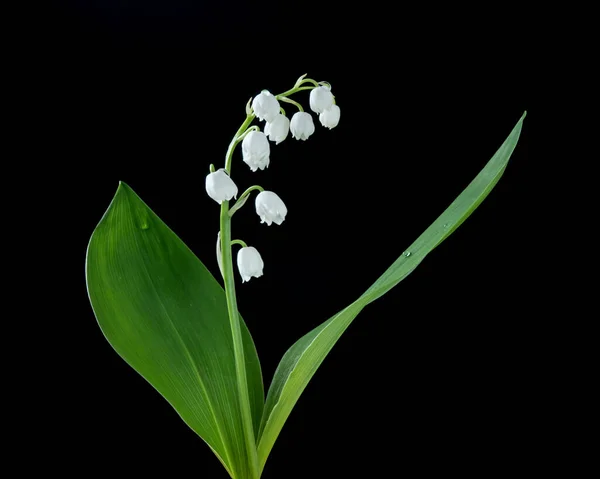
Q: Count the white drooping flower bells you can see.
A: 9